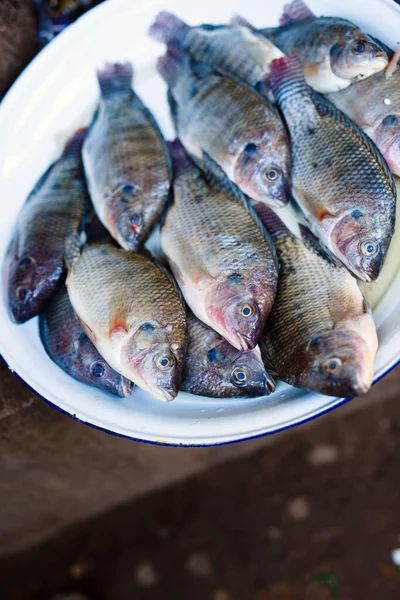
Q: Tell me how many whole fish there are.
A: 12